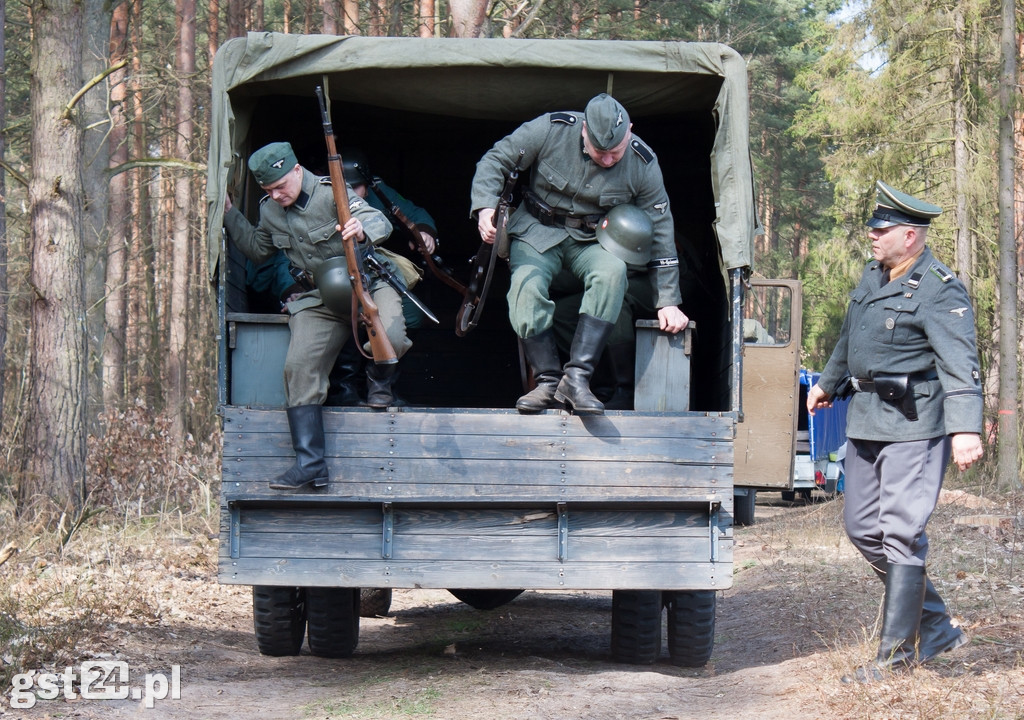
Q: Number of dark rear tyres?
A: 4